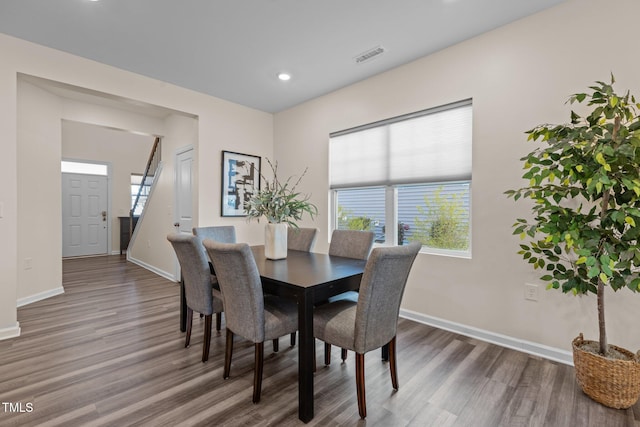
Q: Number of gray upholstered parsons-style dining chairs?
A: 6